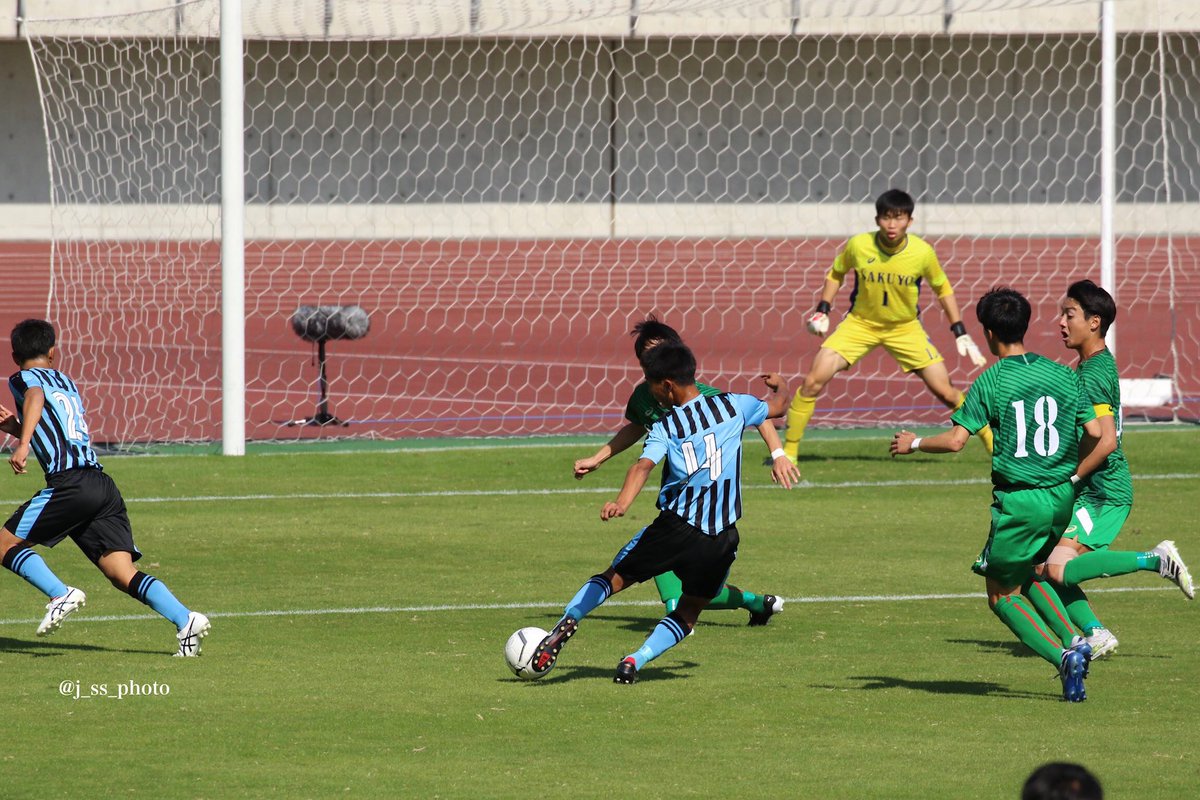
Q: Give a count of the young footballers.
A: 6